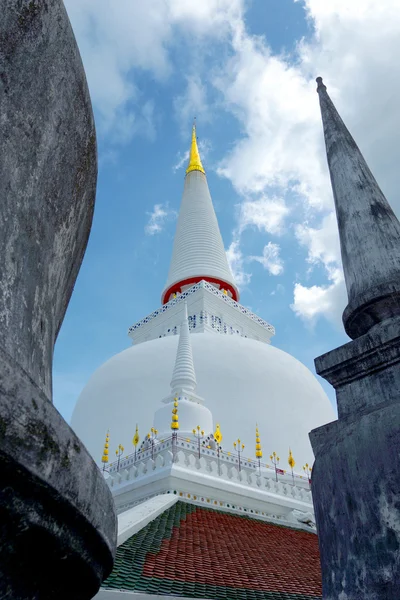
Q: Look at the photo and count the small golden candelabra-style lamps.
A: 6